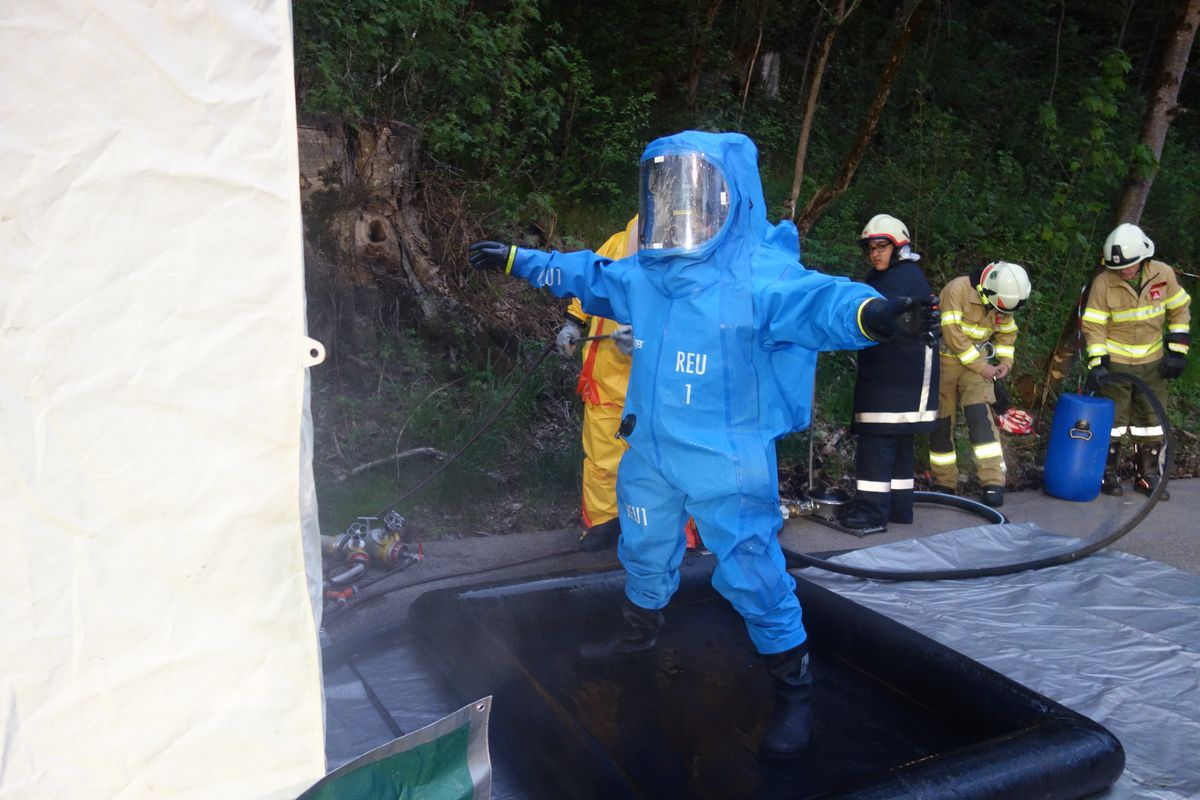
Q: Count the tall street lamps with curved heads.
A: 0